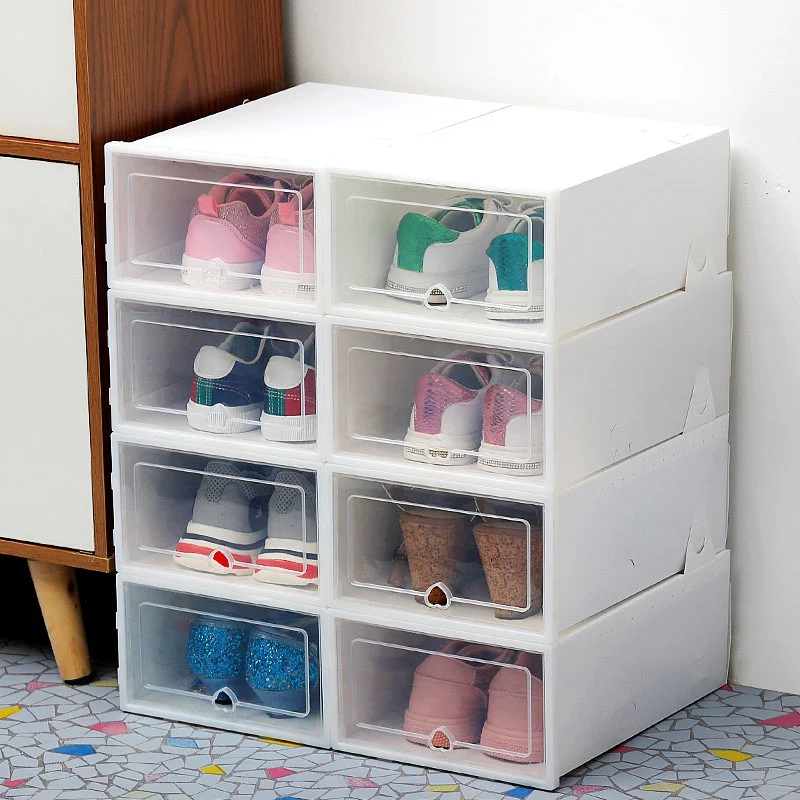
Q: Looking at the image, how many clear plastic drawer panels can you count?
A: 8